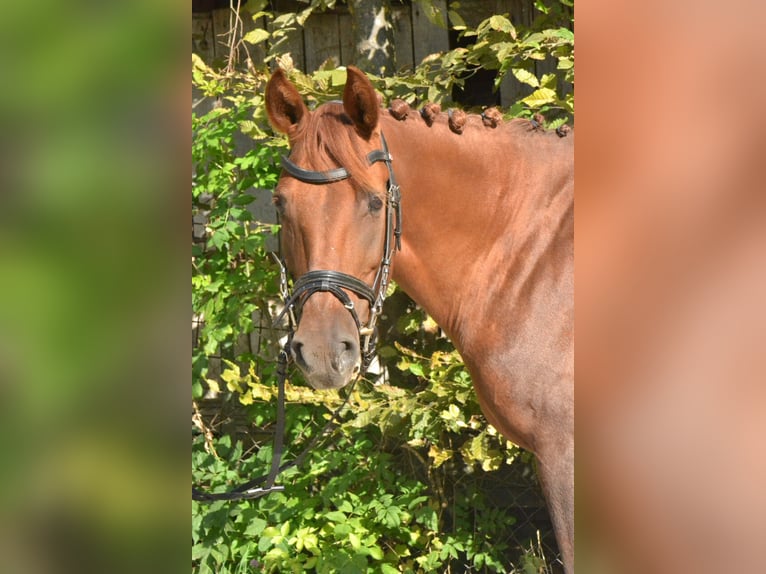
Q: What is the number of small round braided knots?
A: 6